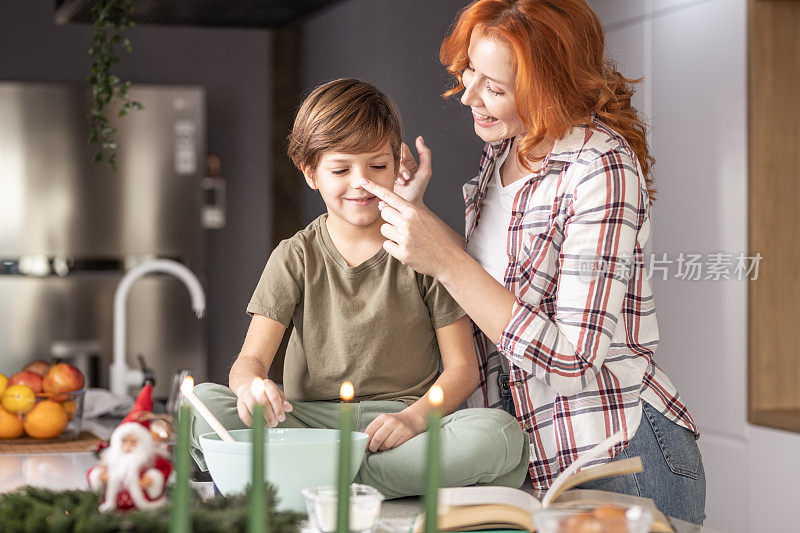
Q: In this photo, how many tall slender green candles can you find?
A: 4